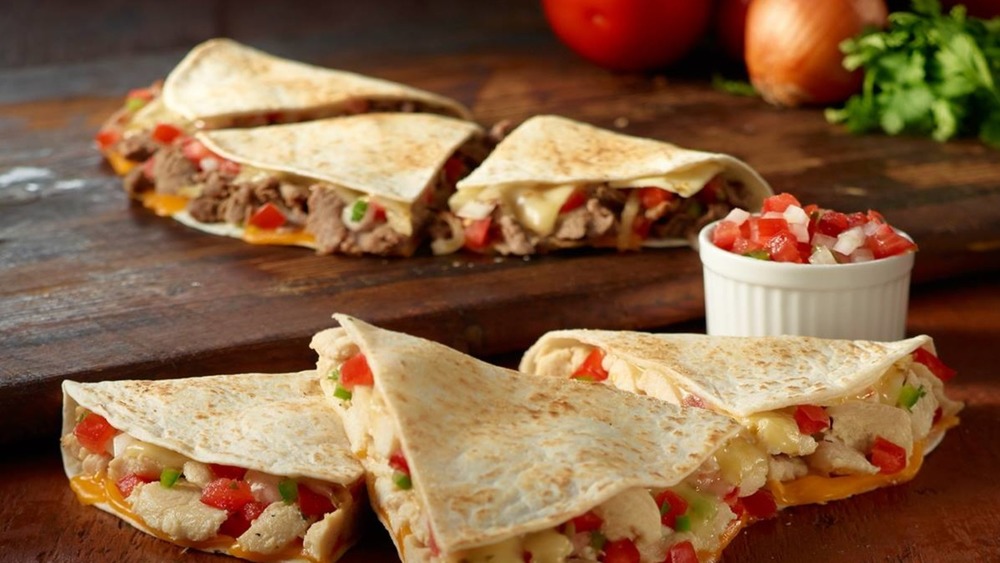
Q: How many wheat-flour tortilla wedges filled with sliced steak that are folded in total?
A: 3